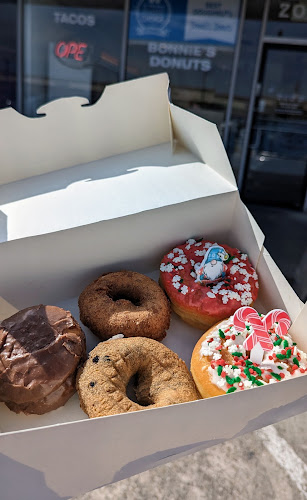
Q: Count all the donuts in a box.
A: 5